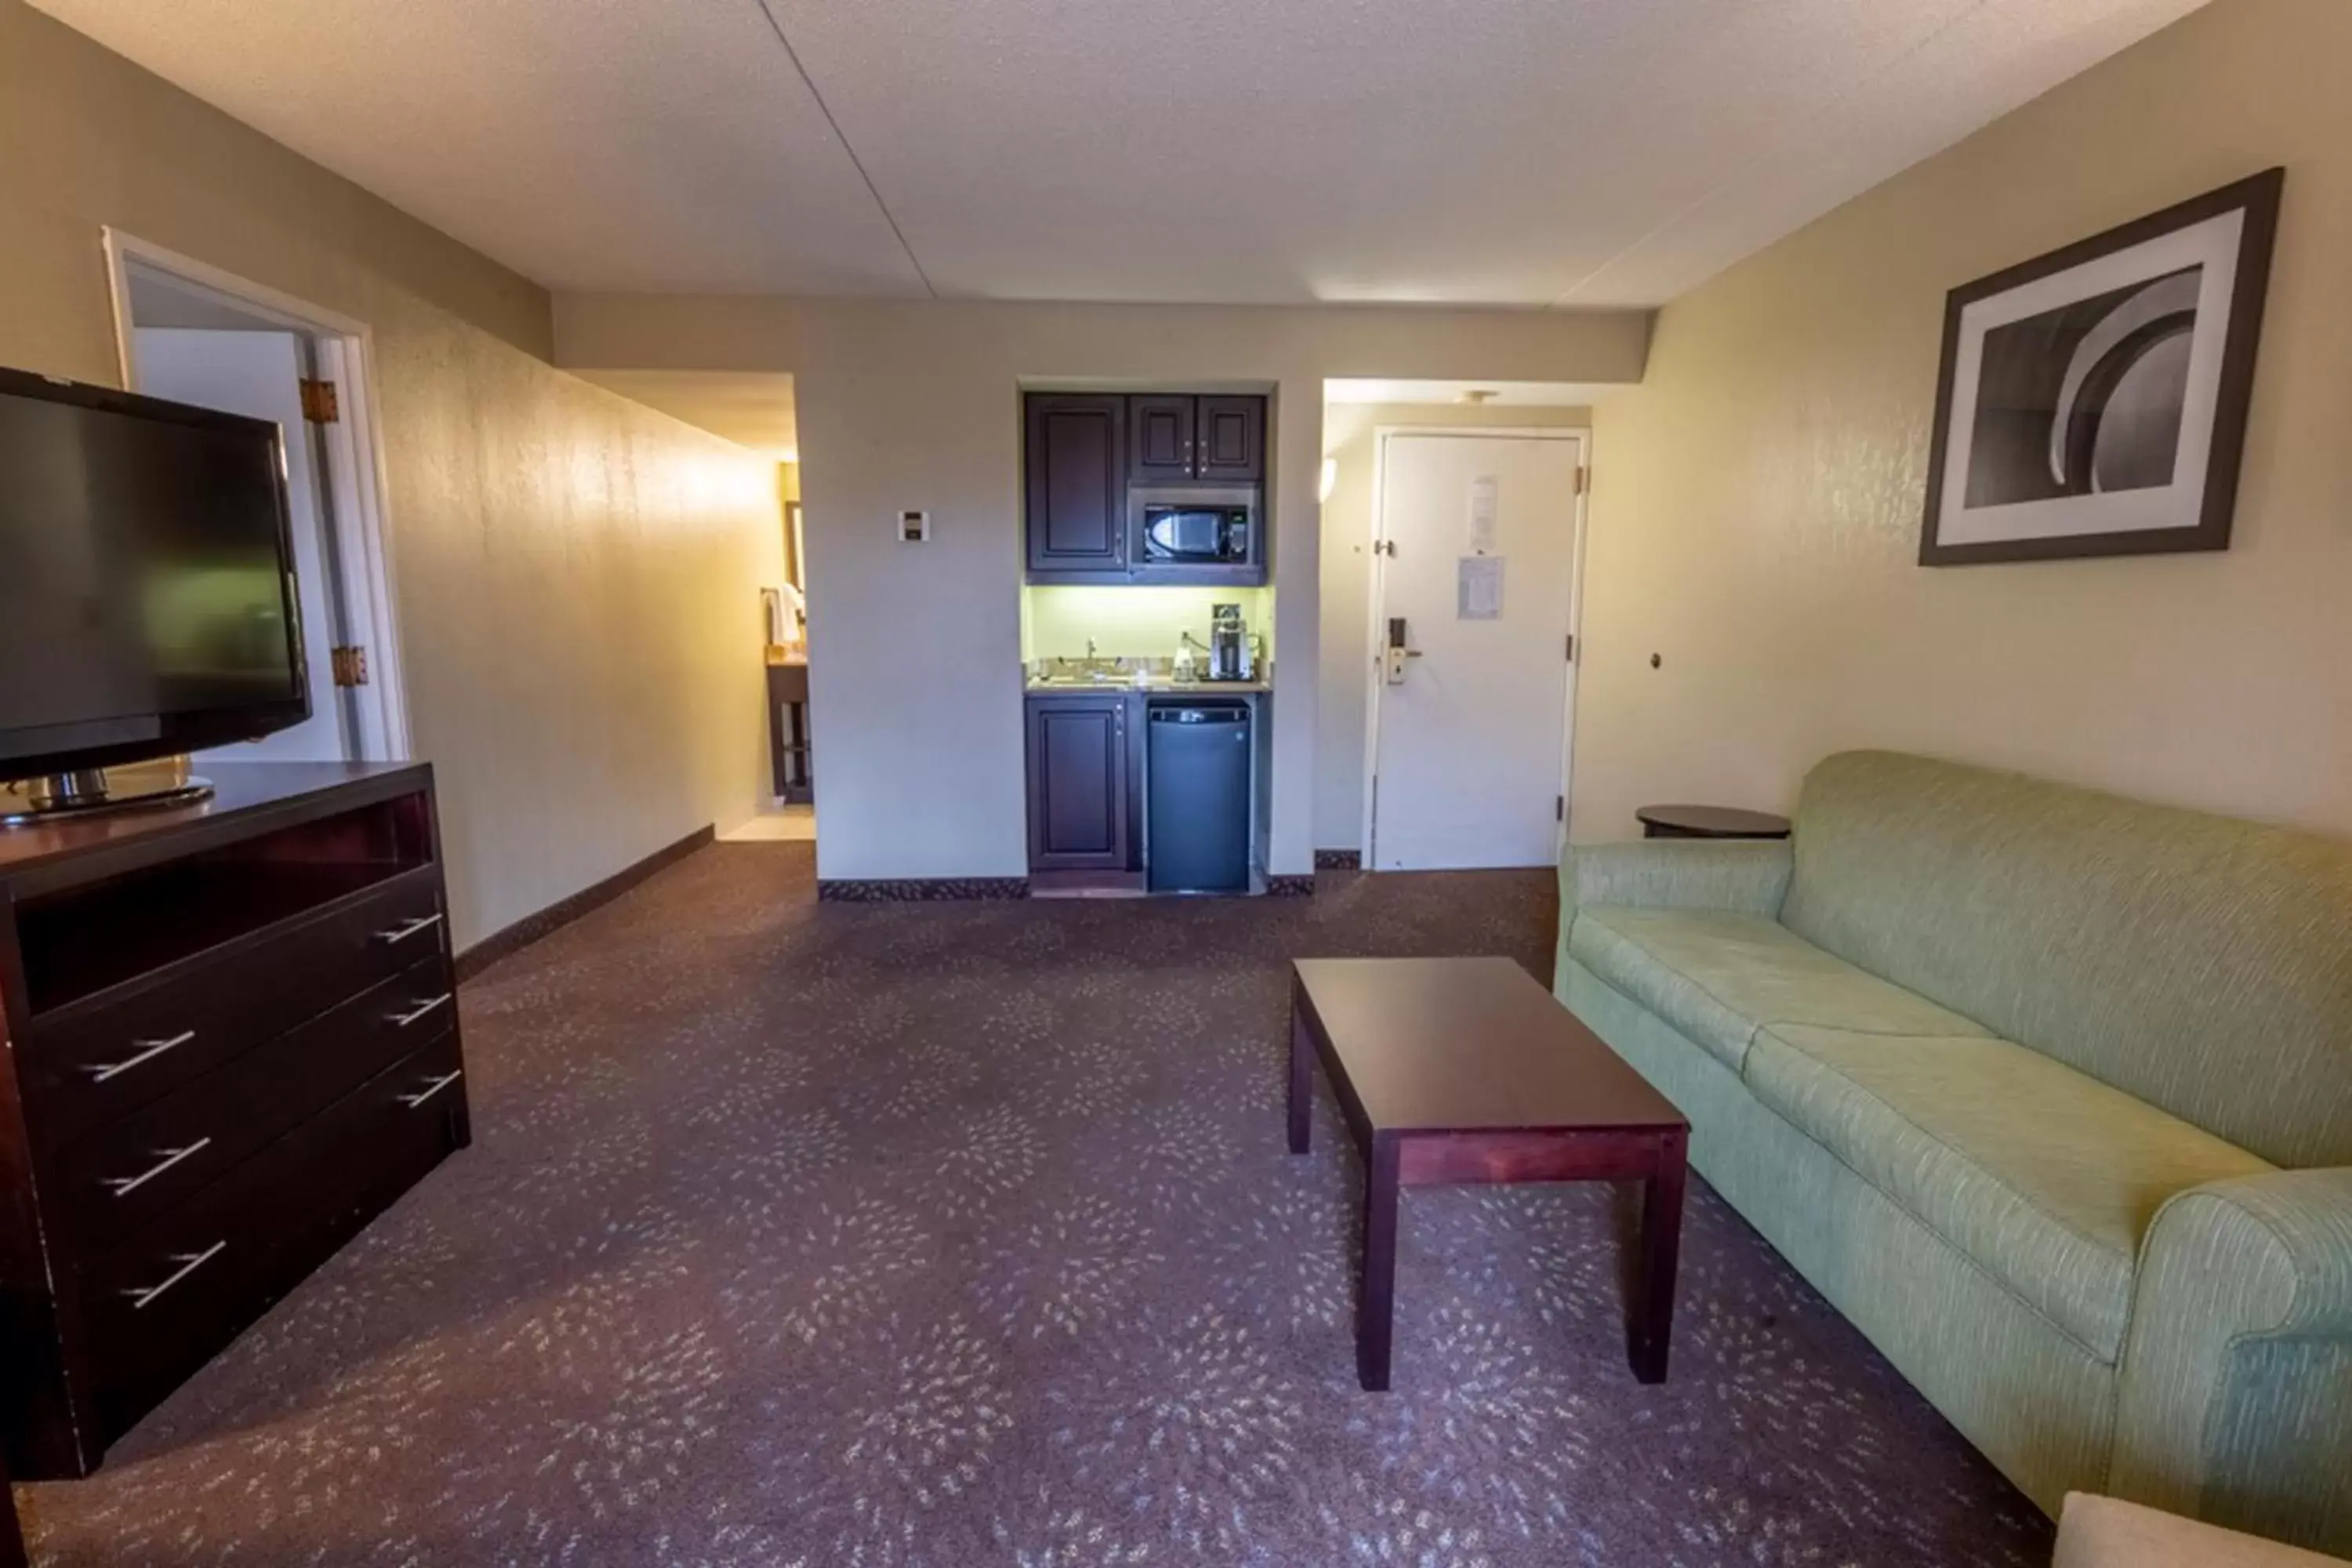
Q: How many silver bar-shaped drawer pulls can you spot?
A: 6